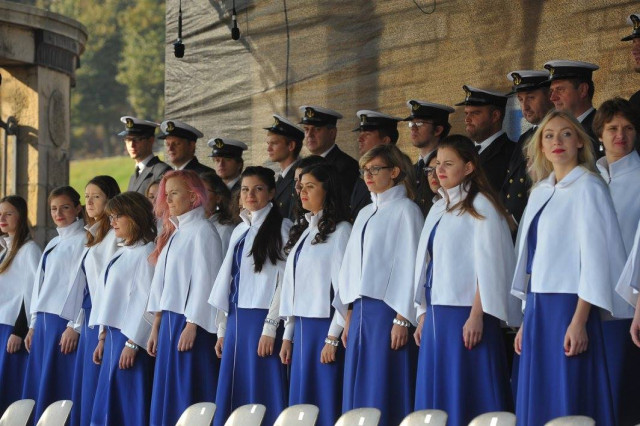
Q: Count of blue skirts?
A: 11